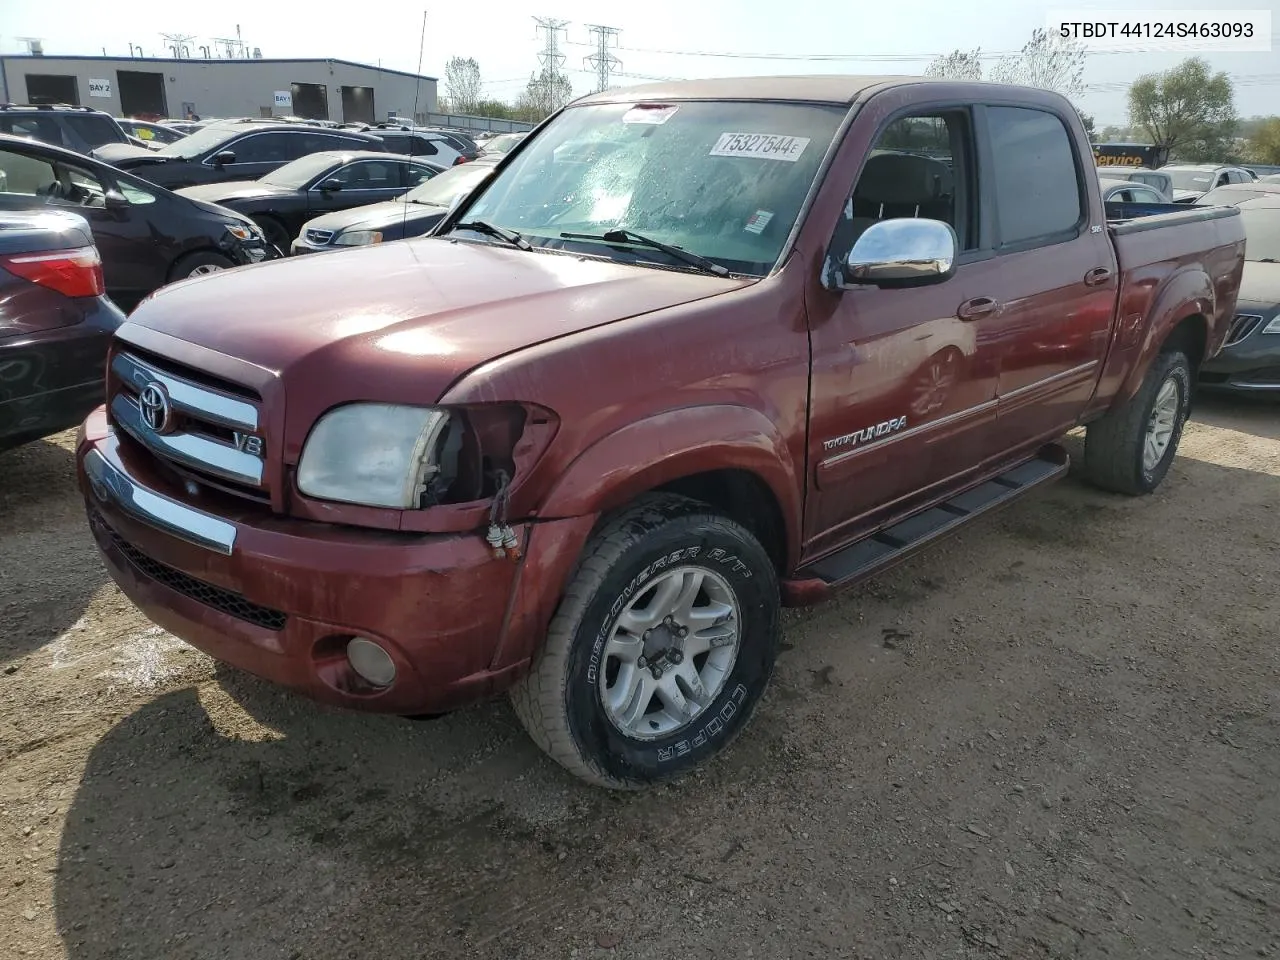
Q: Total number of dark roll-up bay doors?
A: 4